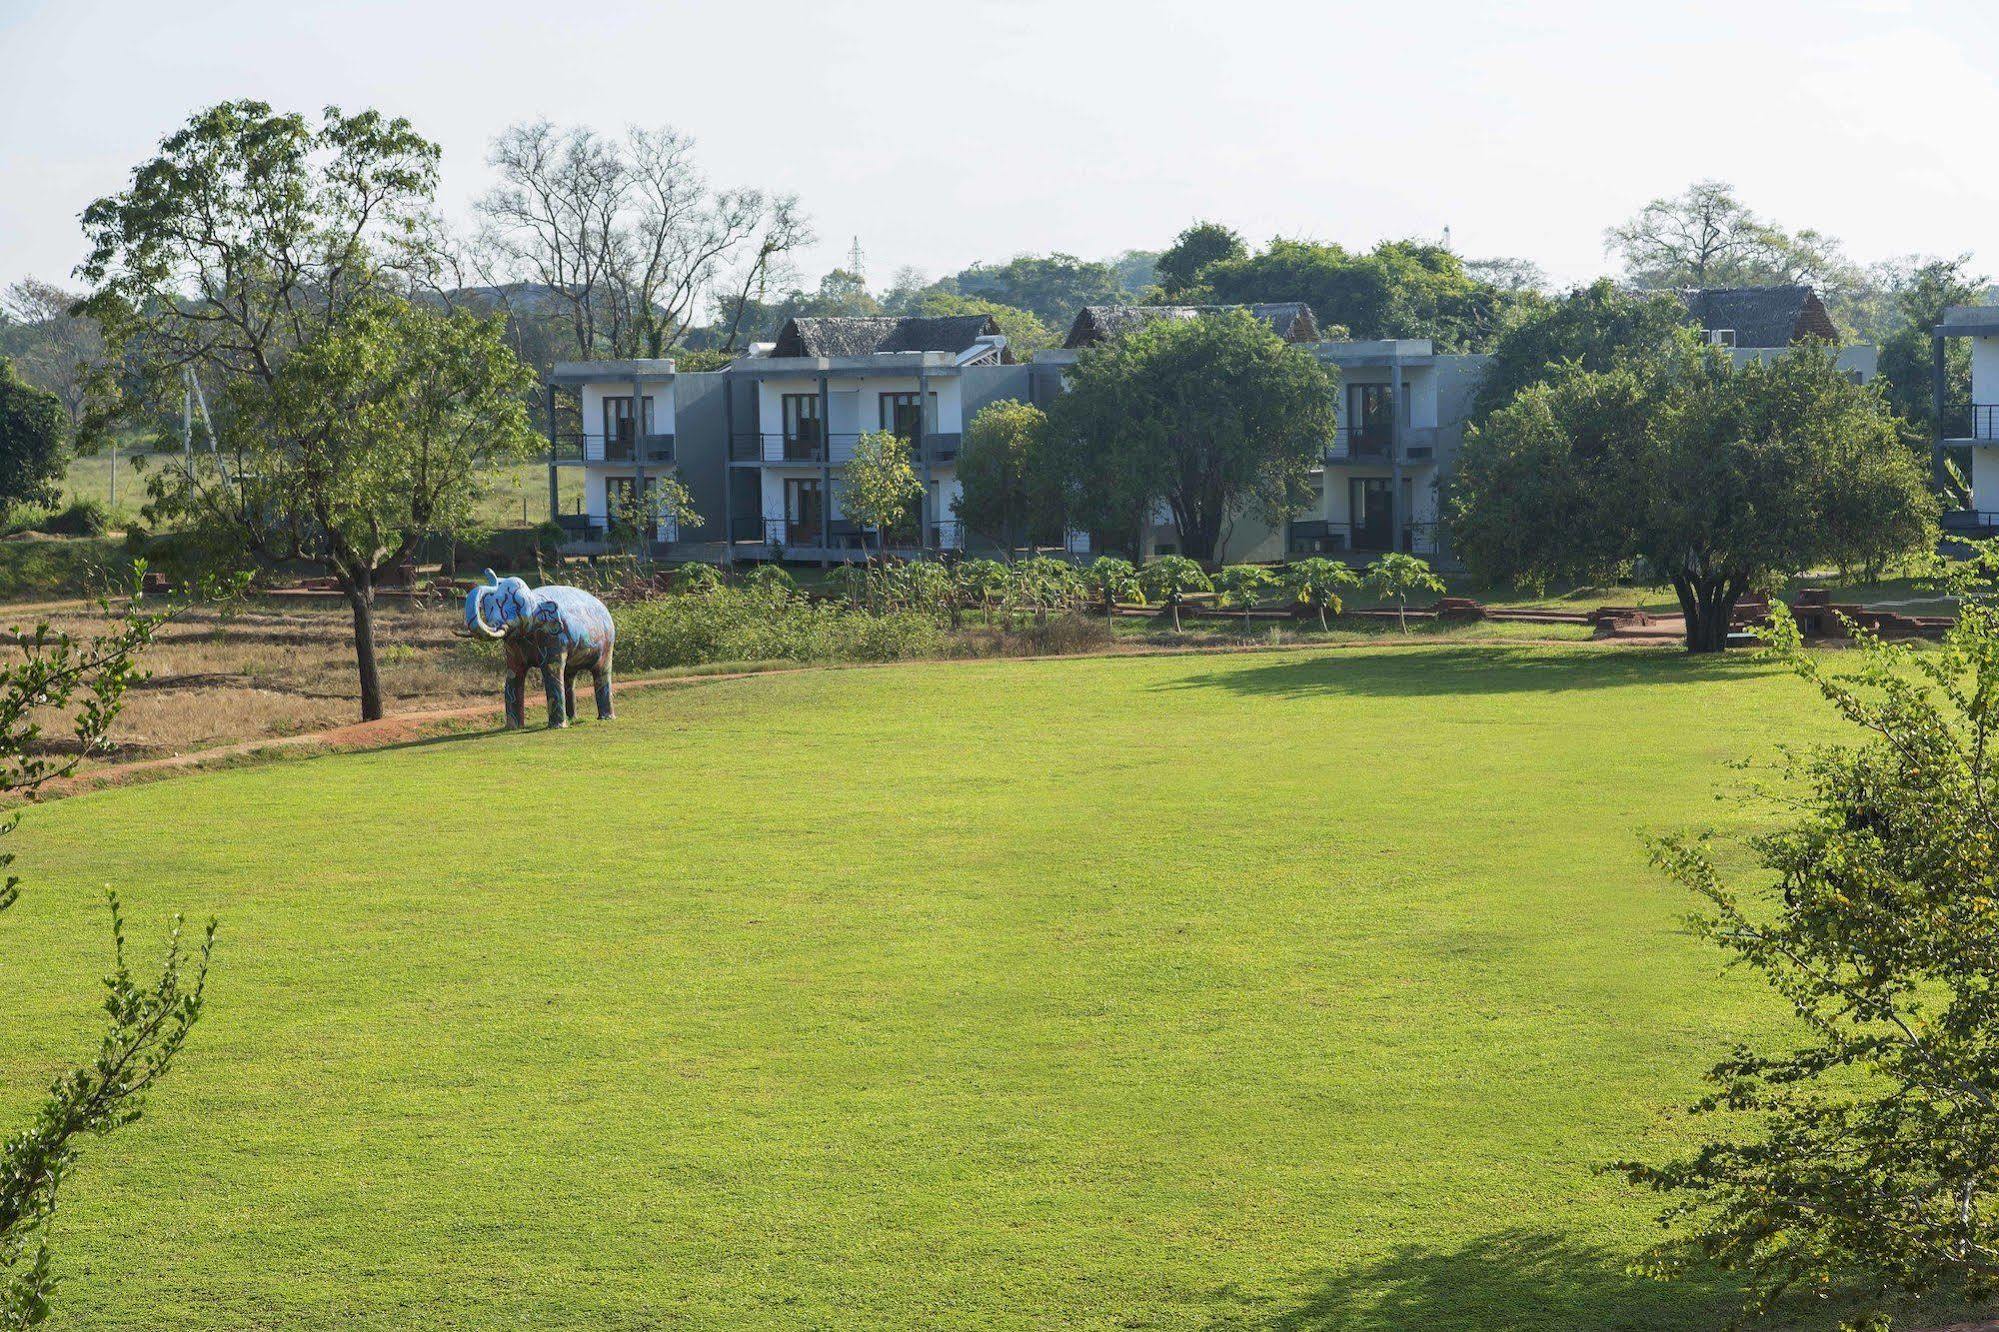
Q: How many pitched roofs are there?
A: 3